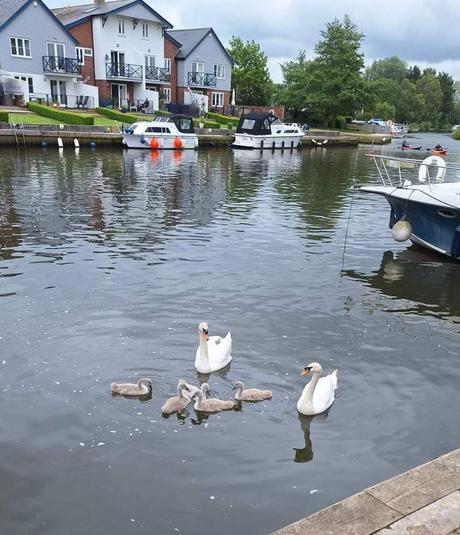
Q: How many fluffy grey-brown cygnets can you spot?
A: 5